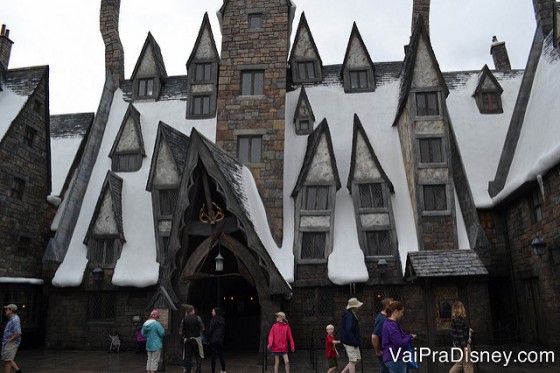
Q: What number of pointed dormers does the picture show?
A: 12